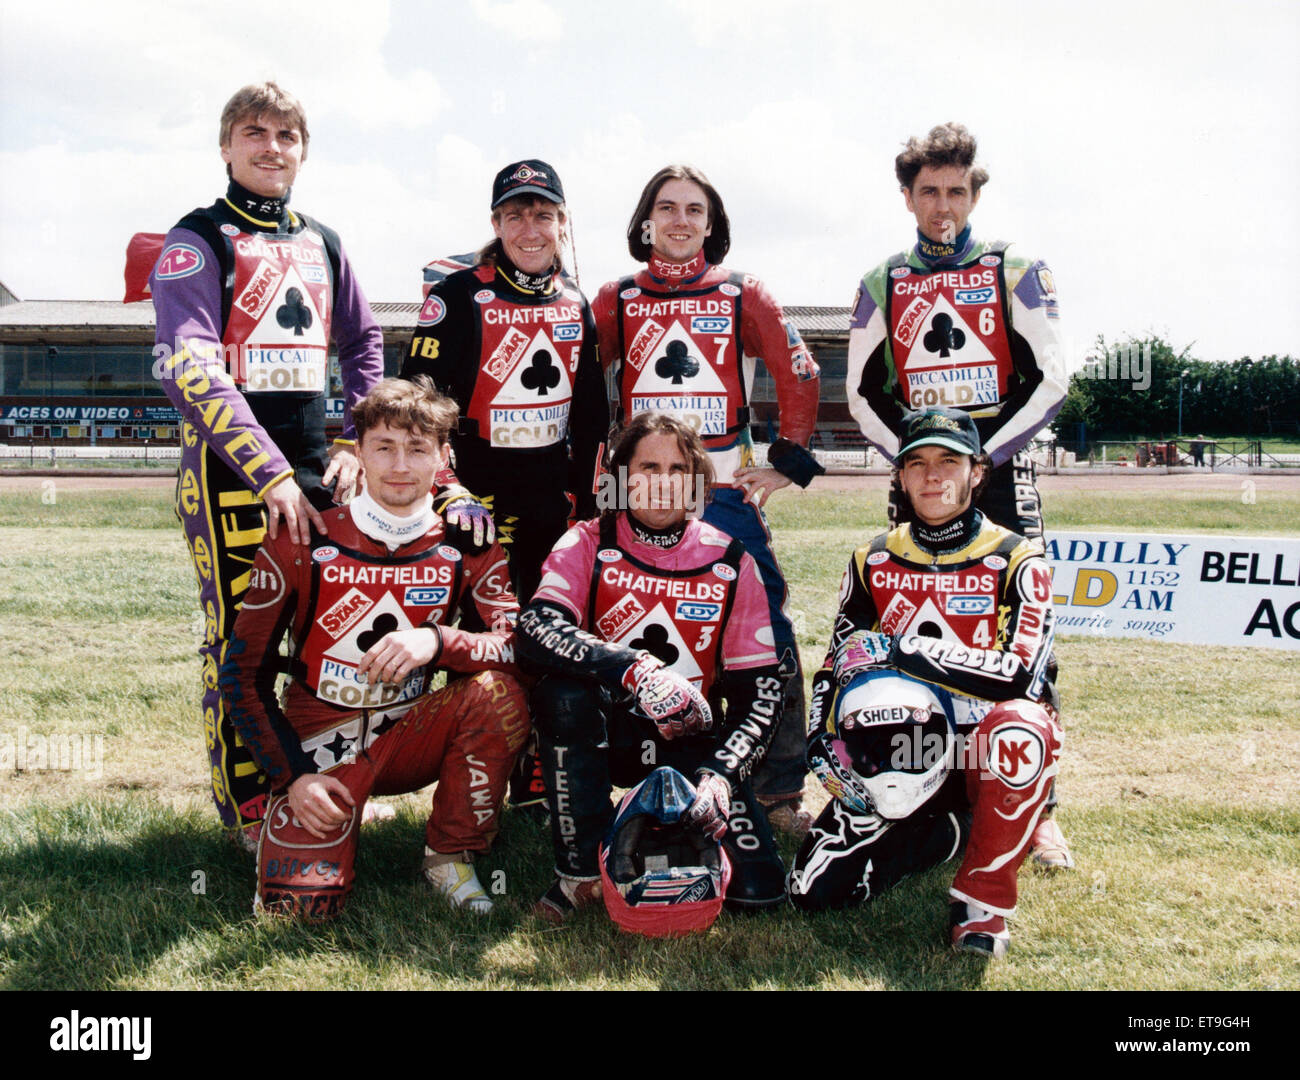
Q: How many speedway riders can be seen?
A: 7